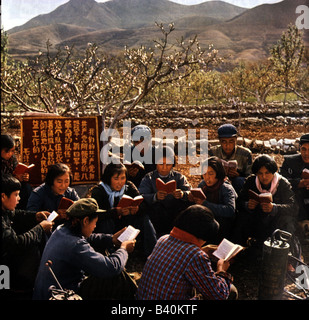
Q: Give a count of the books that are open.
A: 12